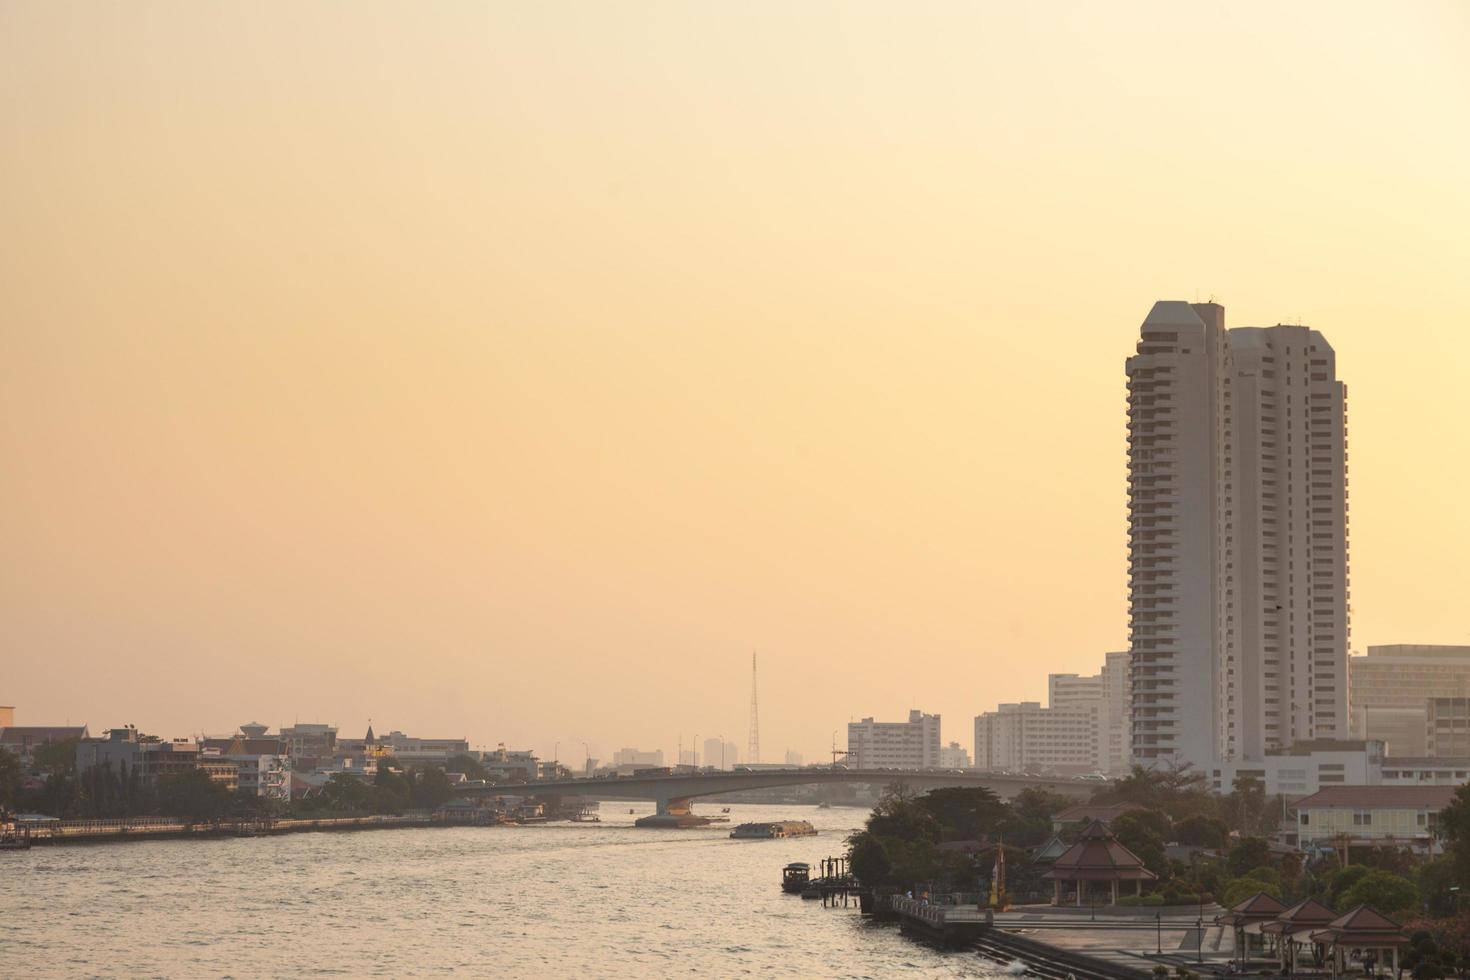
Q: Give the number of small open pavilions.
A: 3